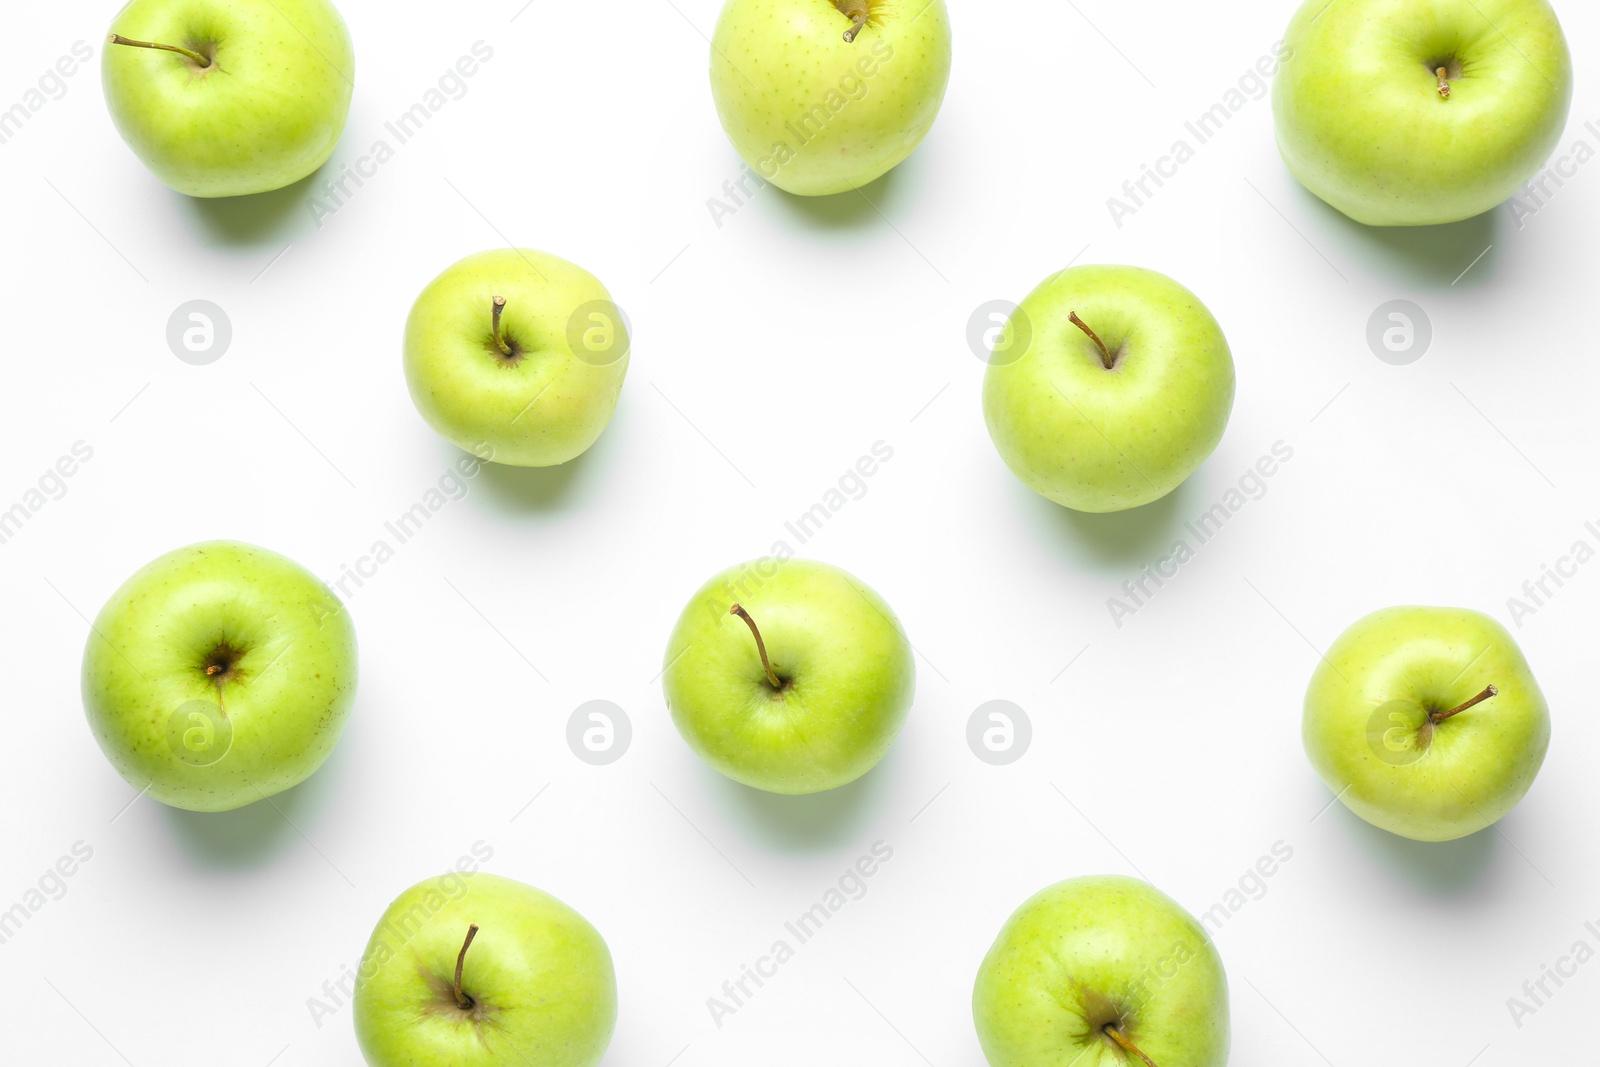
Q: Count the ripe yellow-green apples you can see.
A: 10